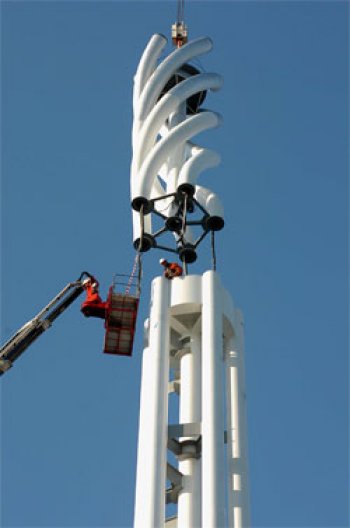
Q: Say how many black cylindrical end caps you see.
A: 6